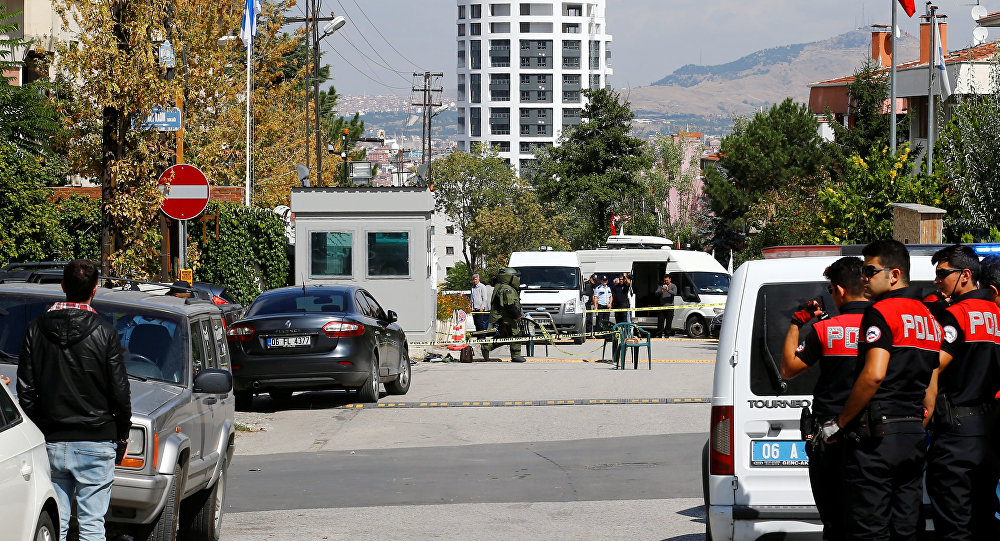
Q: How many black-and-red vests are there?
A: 3